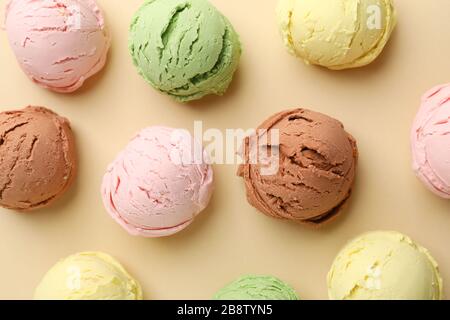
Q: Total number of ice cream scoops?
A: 10